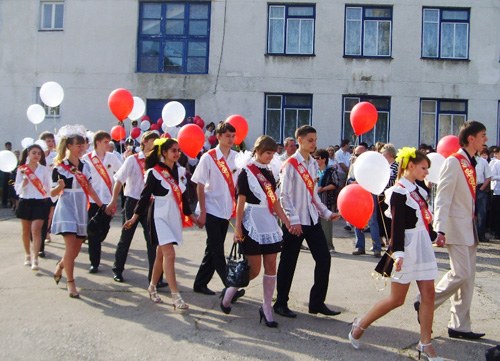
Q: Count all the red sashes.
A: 10